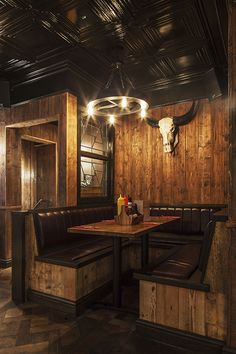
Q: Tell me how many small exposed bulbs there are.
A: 4